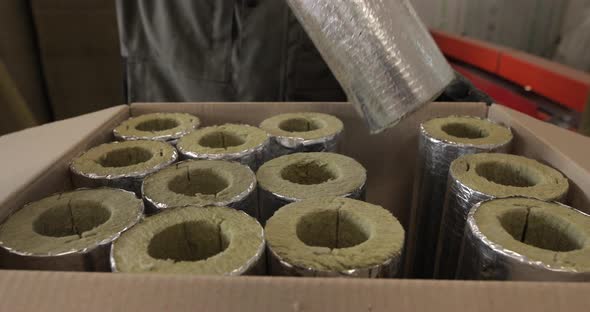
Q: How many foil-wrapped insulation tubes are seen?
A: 13